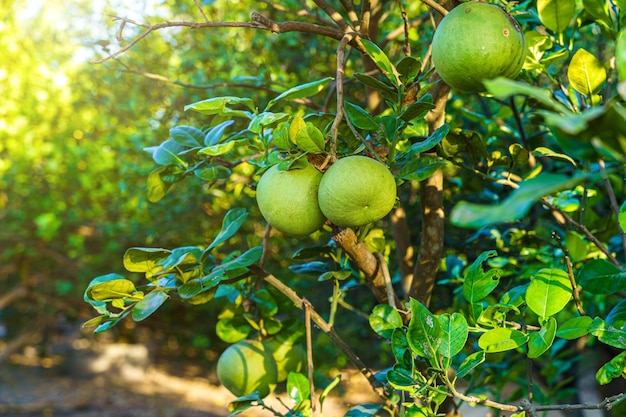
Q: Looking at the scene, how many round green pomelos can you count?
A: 5